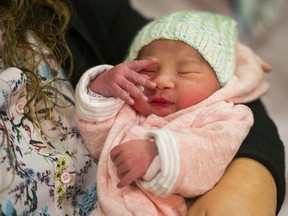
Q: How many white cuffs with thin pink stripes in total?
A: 2